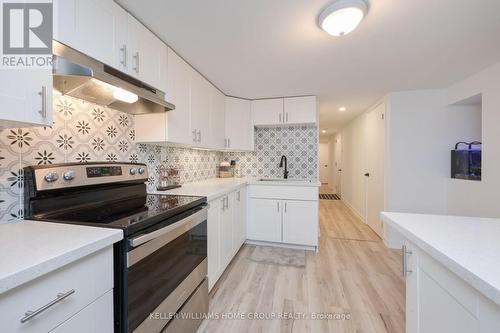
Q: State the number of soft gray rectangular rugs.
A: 1